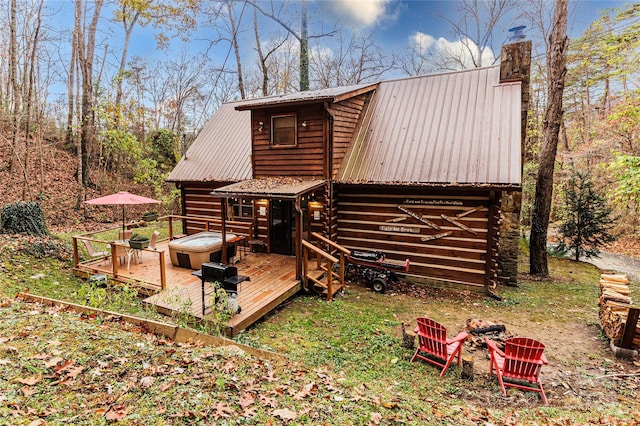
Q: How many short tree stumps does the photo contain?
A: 2